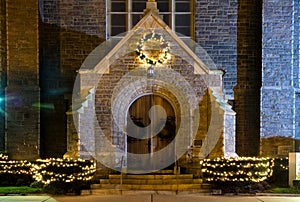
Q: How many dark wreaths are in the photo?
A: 2